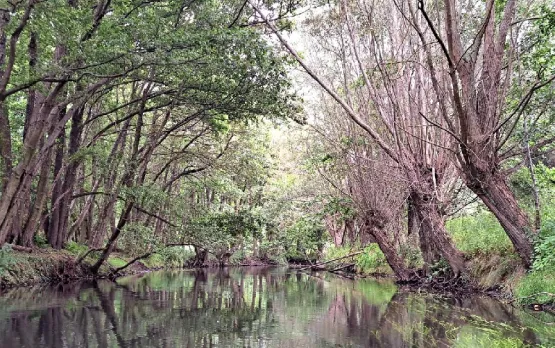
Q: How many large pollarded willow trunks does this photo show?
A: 3